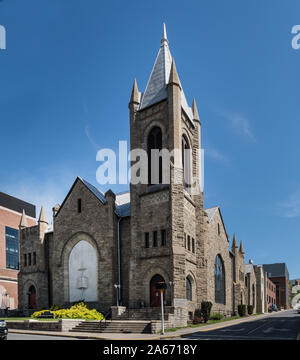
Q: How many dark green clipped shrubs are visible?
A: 3